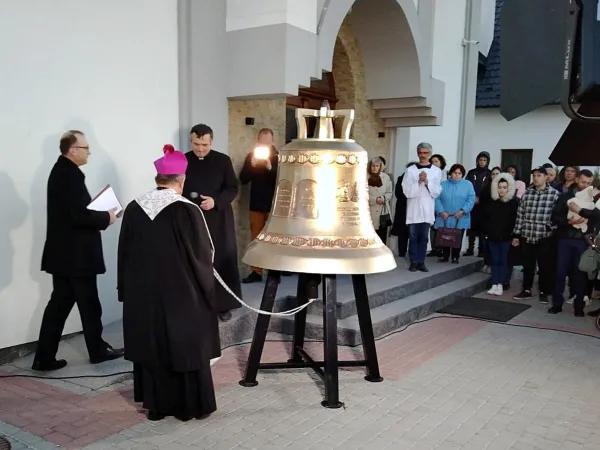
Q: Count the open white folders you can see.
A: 1